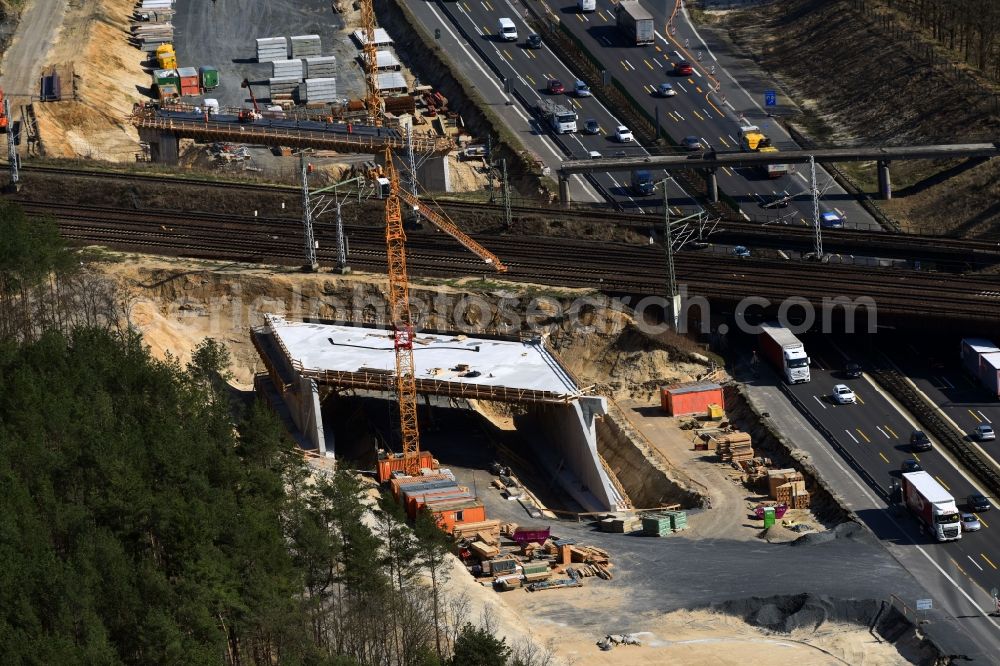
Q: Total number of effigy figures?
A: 0